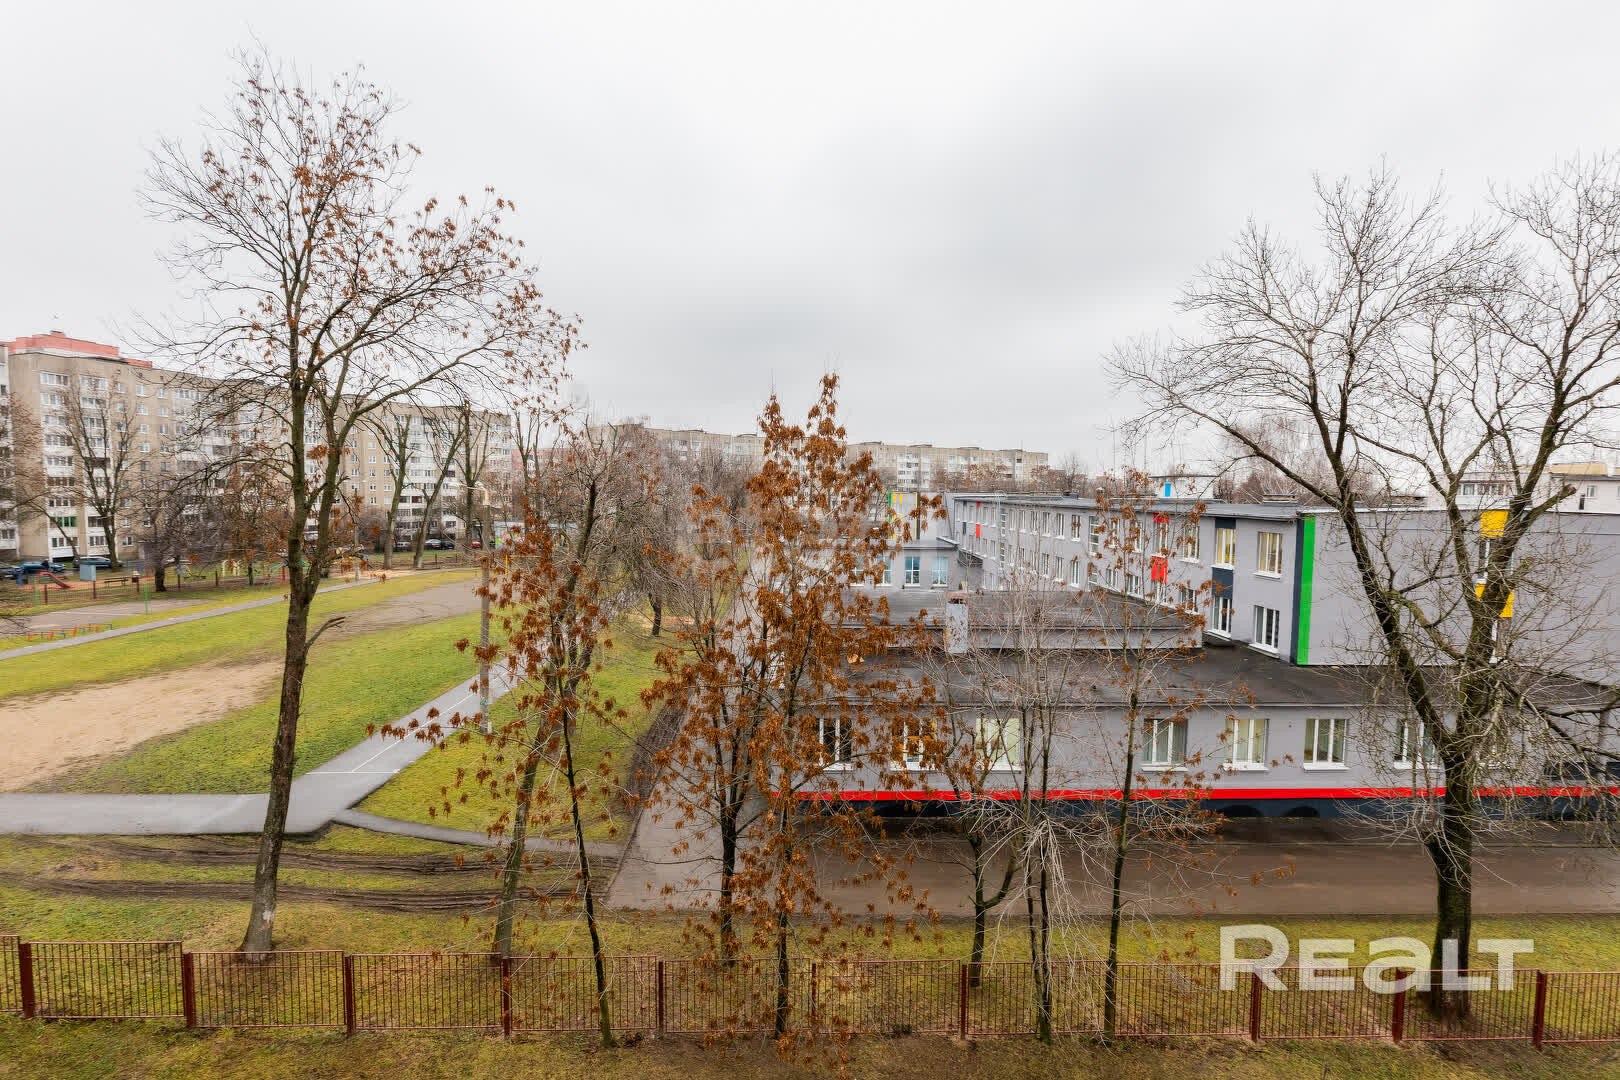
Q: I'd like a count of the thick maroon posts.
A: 10